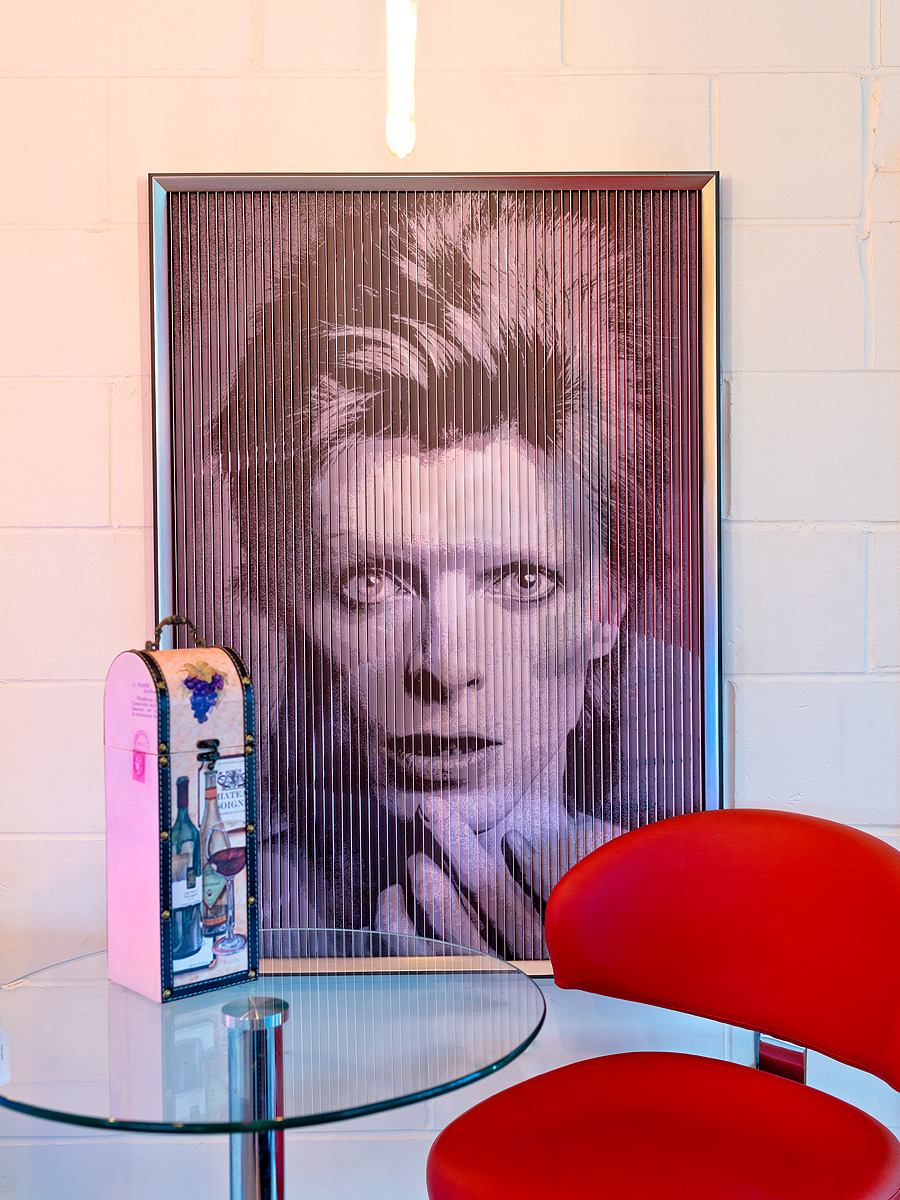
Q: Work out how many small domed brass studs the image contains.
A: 12